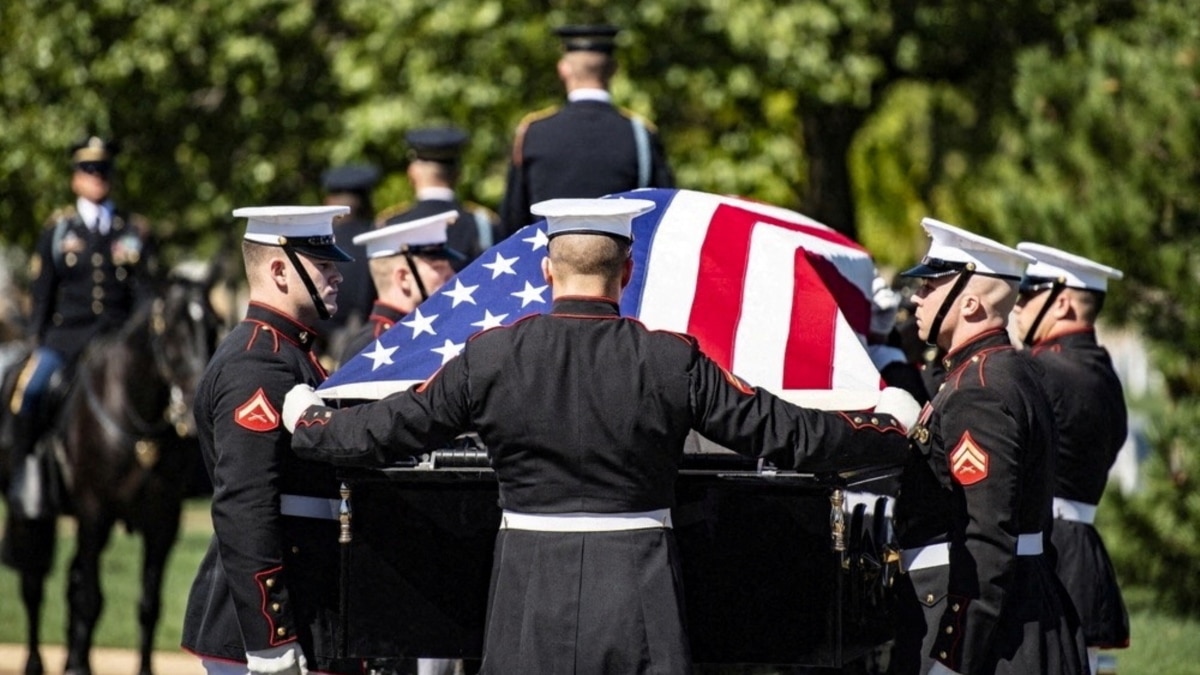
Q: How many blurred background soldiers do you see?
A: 4